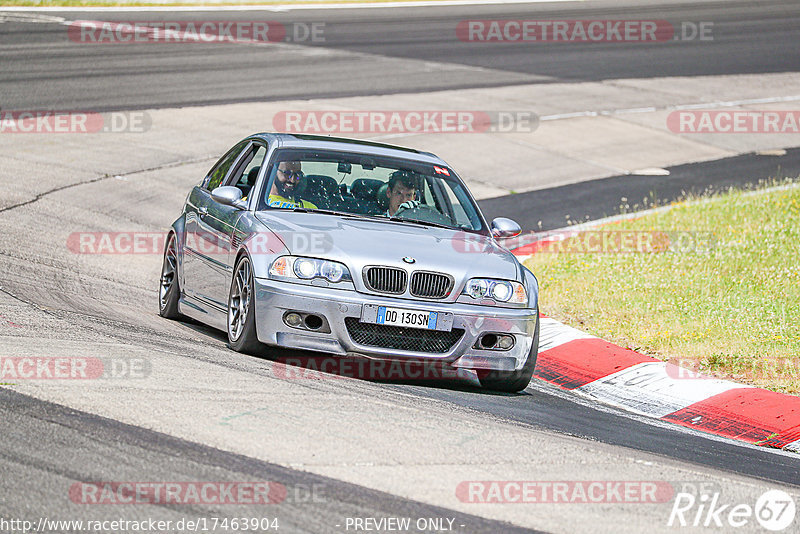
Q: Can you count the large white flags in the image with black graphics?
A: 0